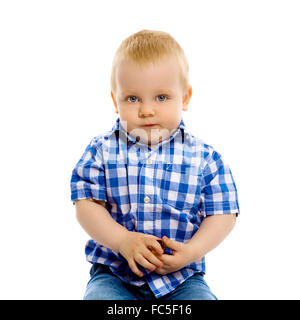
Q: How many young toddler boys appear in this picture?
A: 1